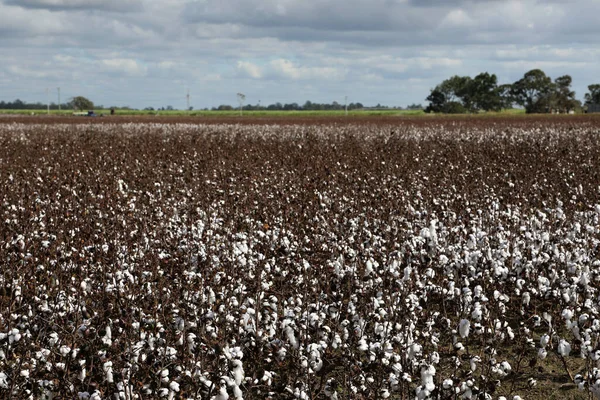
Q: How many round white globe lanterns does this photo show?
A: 0